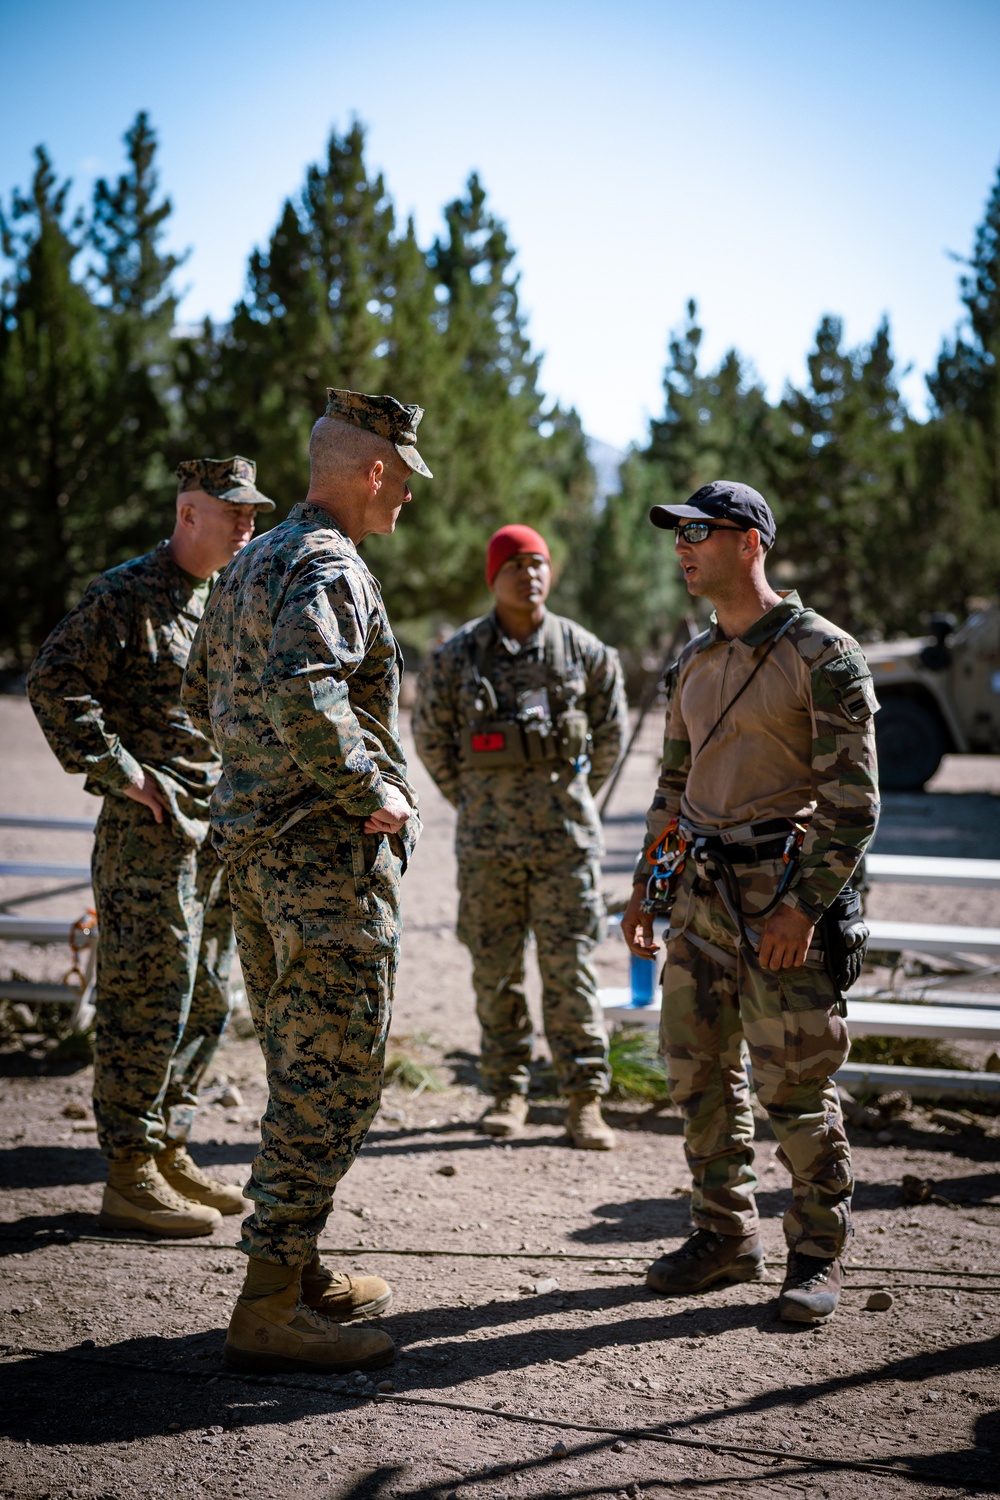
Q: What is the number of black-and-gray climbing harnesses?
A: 1